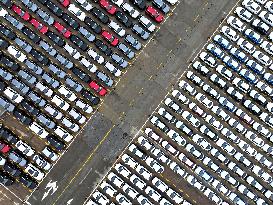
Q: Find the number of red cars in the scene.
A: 9